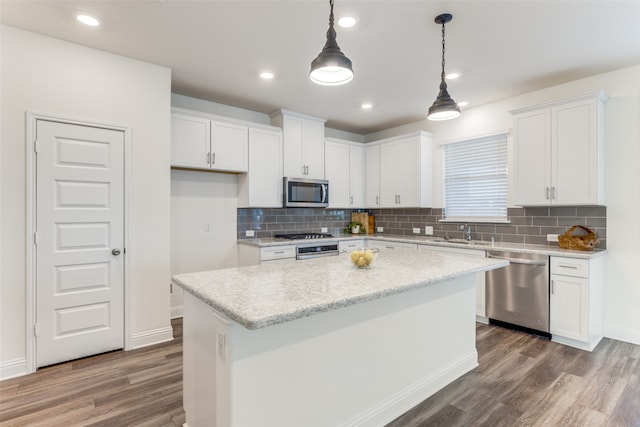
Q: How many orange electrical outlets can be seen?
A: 0